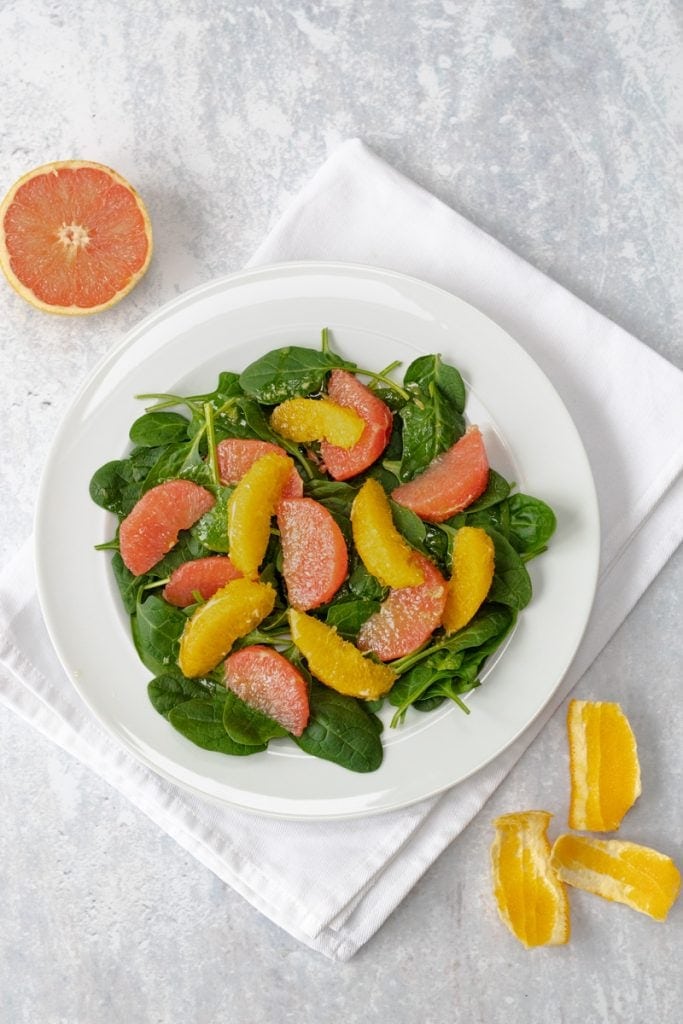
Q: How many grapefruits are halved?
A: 1